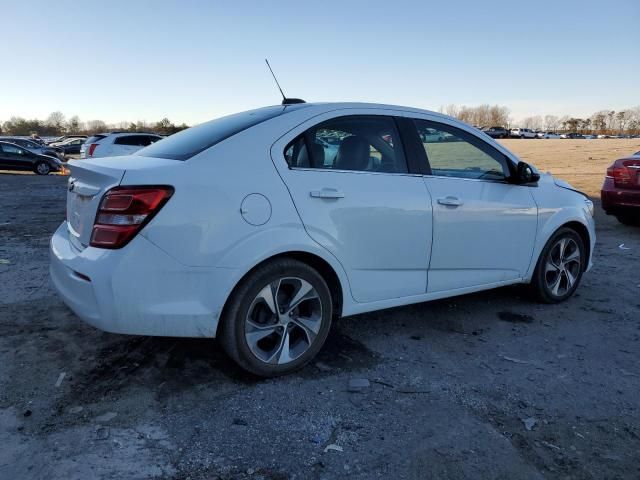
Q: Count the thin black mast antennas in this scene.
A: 1